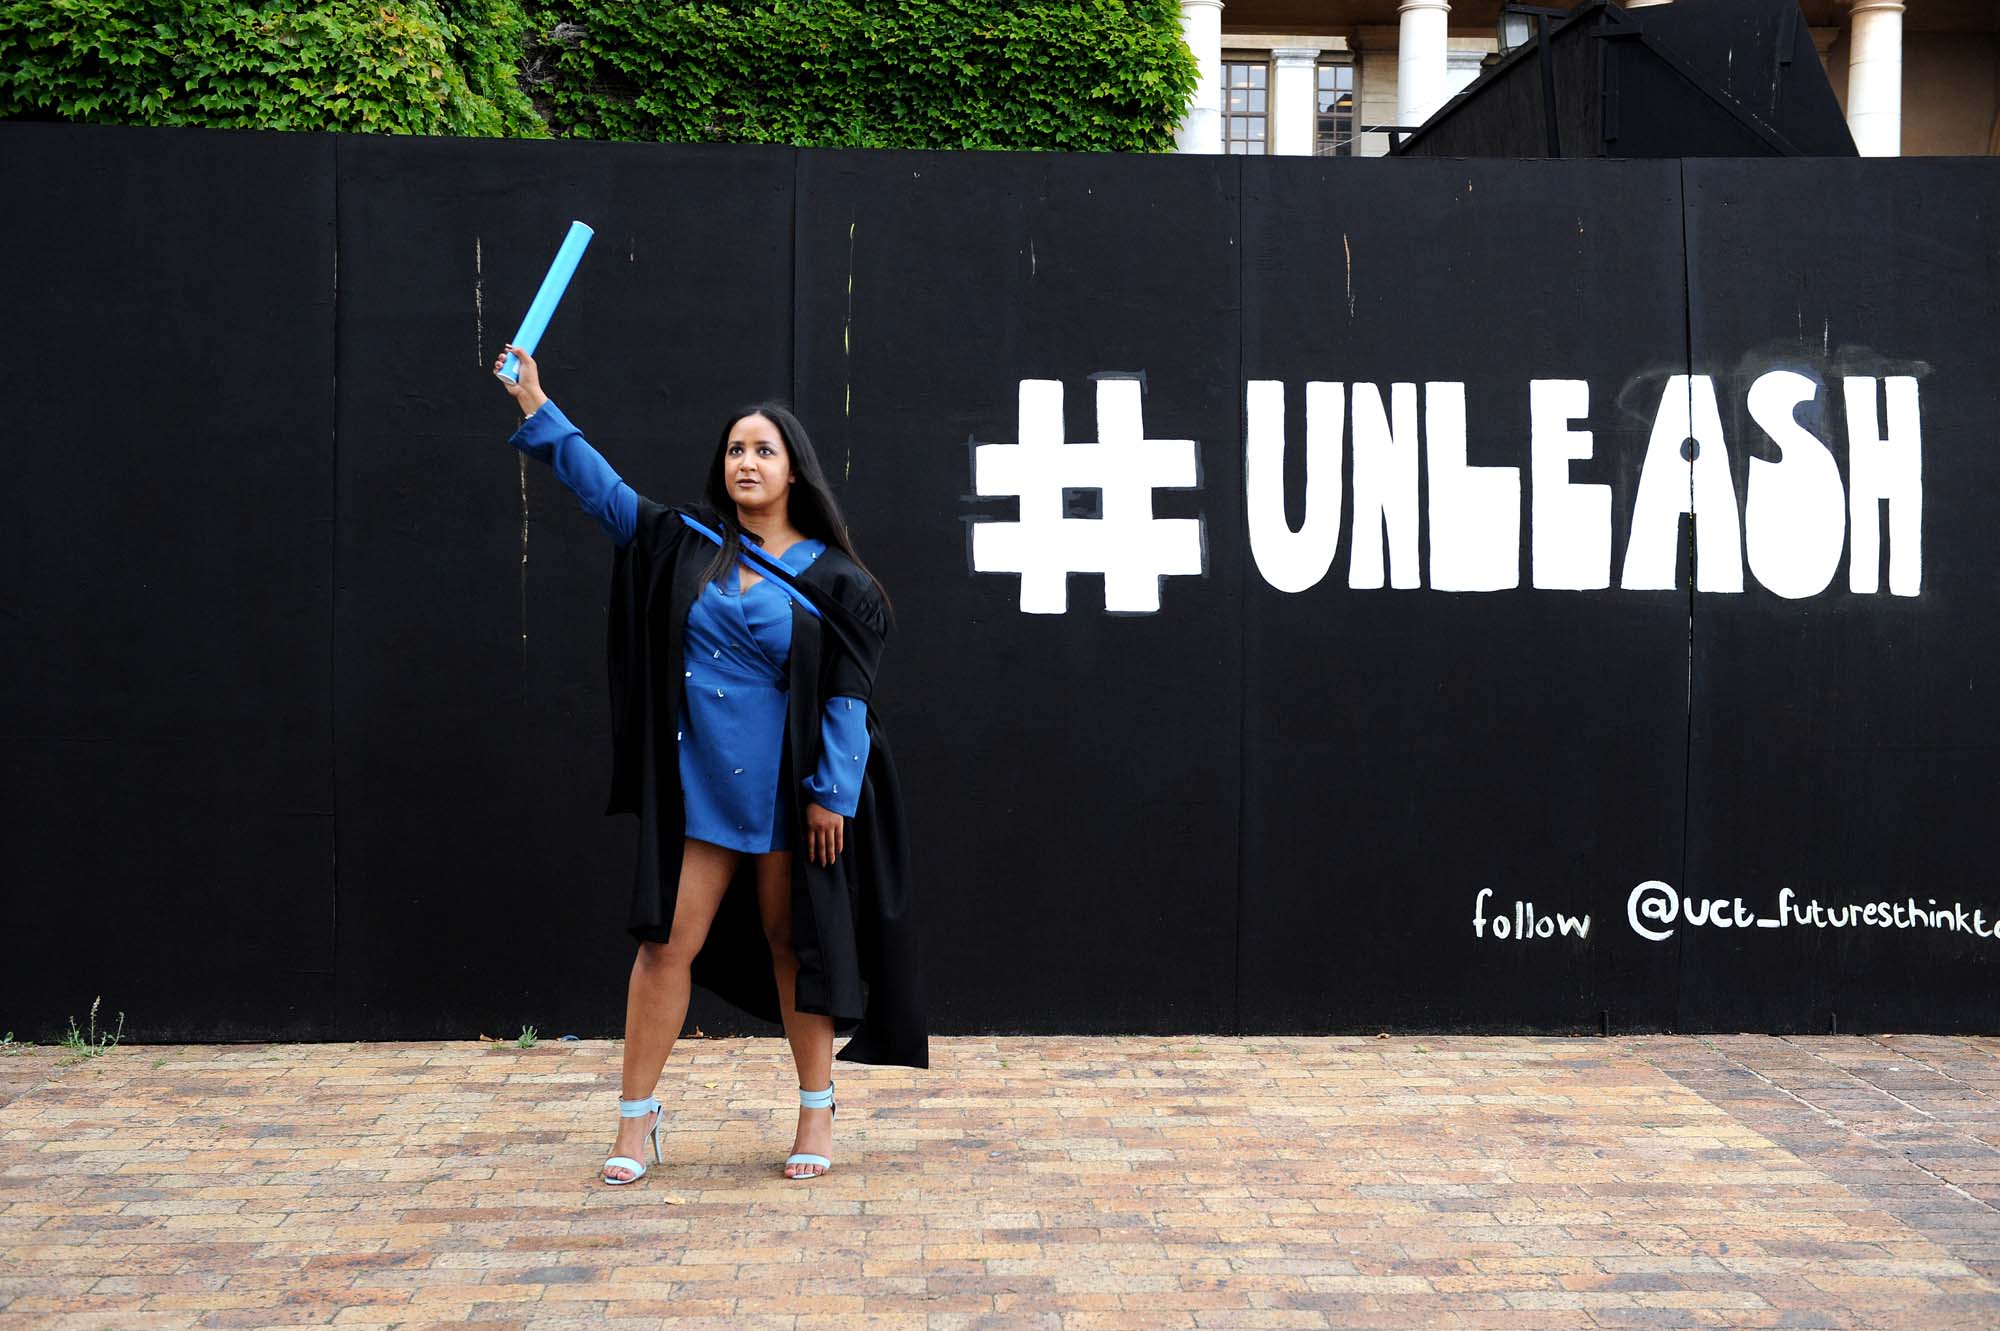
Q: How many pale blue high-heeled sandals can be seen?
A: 2